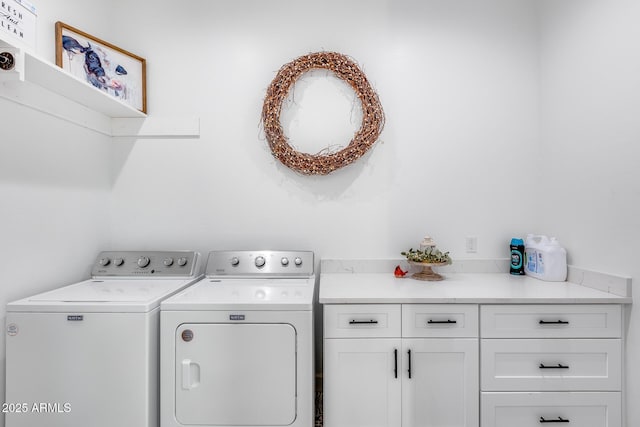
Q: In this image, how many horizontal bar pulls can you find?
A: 5